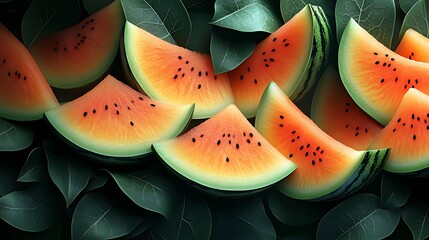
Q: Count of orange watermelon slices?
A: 11